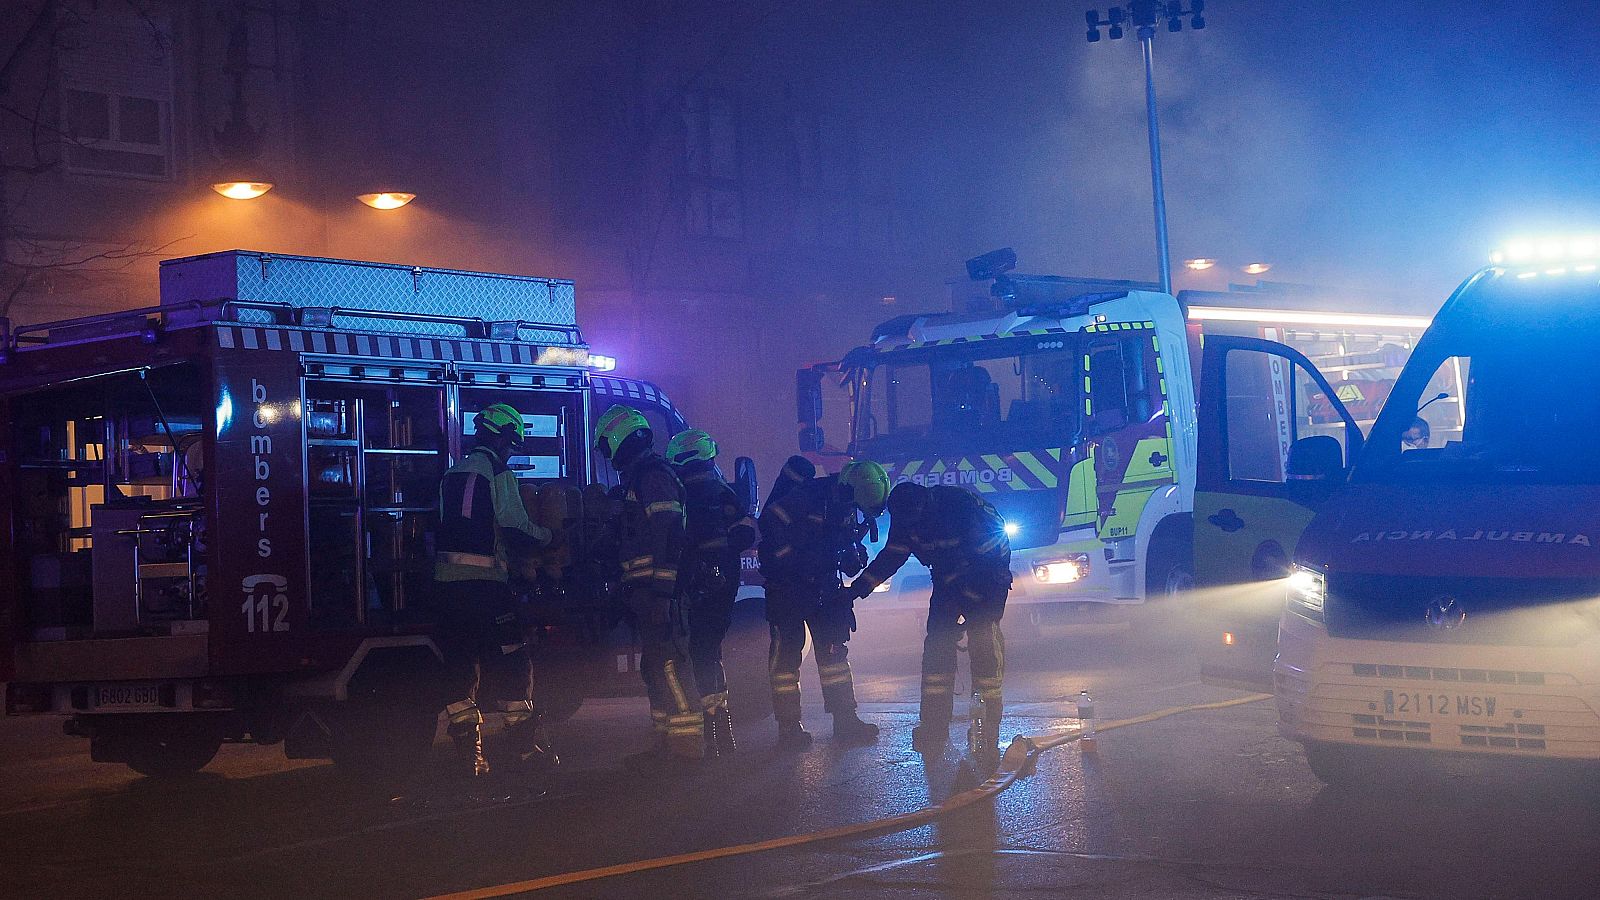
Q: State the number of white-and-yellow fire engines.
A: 1